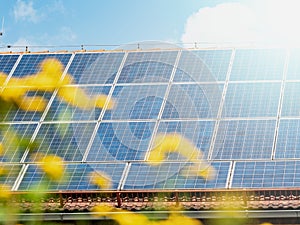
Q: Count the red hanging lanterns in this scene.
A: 0